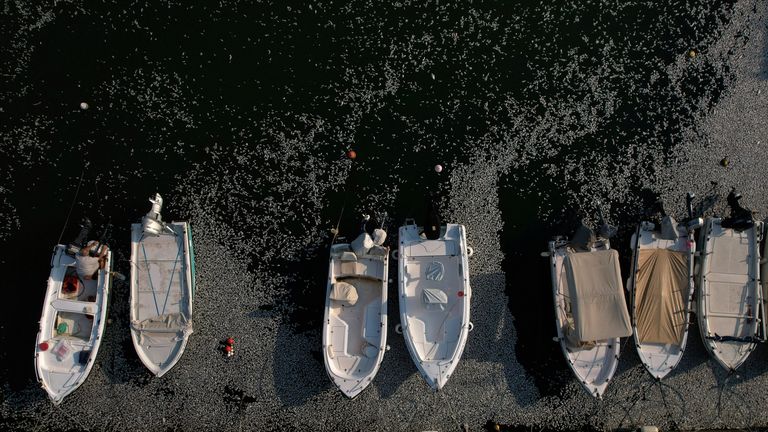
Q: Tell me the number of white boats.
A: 7